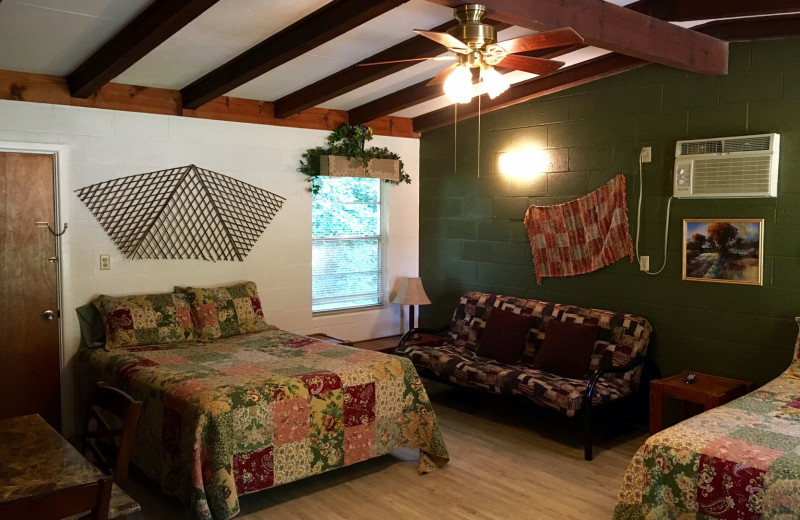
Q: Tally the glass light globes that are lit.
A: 2